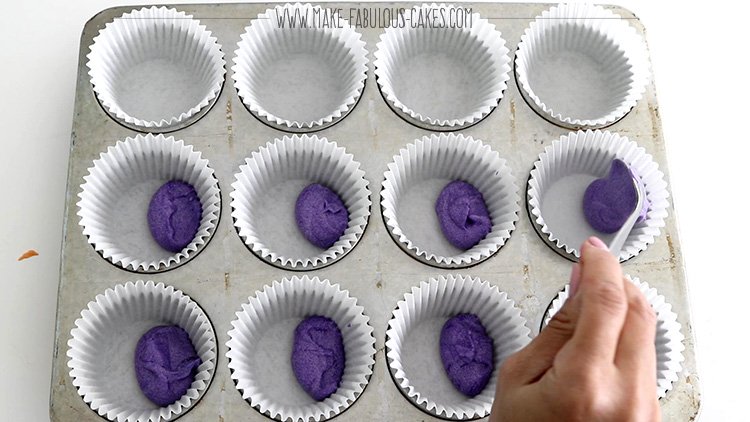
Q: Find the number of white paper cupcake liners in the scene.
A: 12